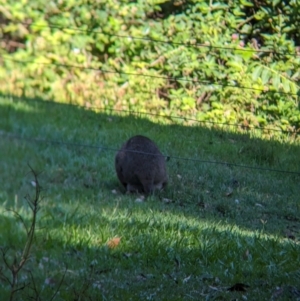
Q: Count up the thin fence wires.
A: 4